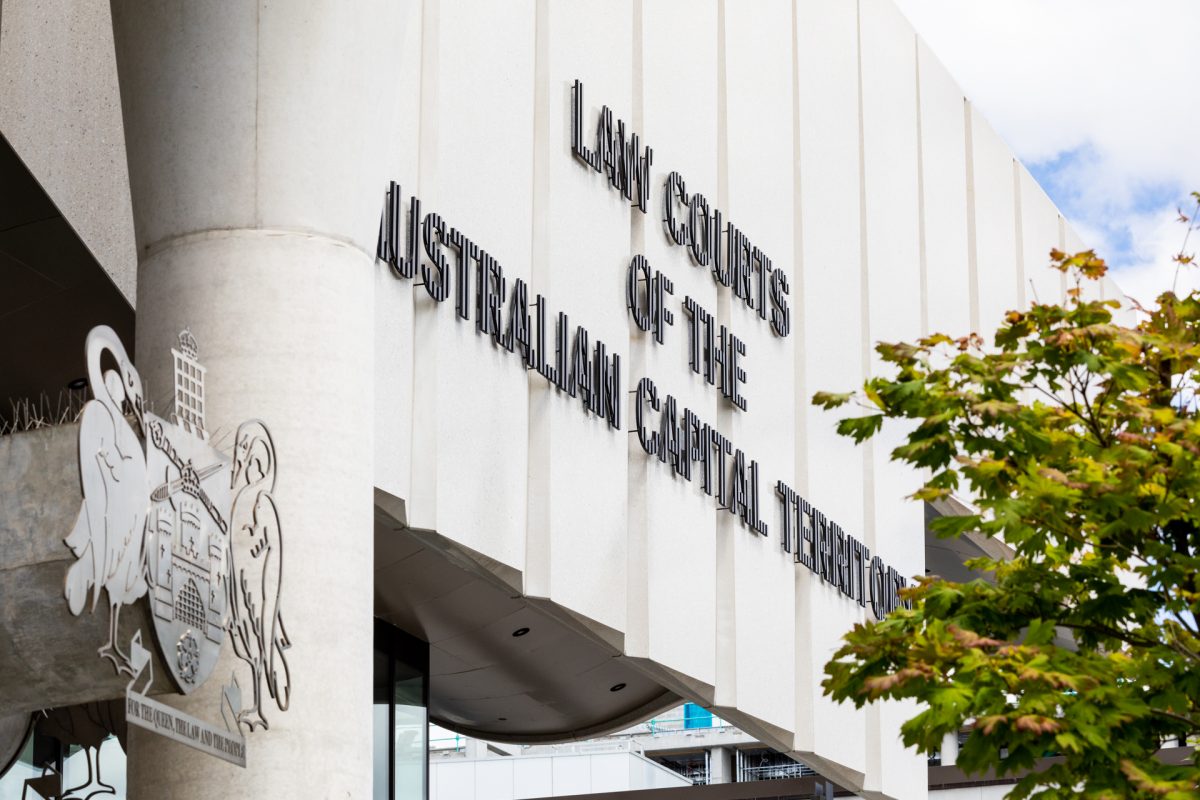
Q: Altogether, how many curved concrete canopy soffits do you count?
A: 1